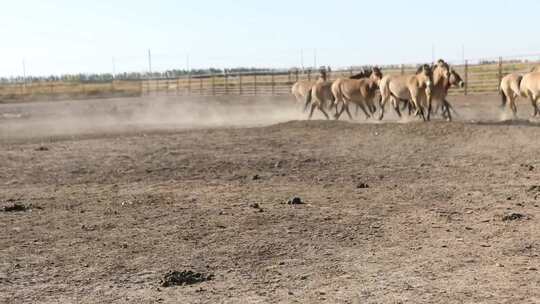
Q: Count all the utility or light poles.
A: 8